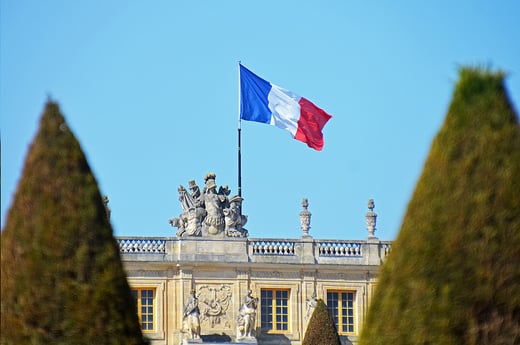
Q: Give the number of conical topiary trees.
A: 3